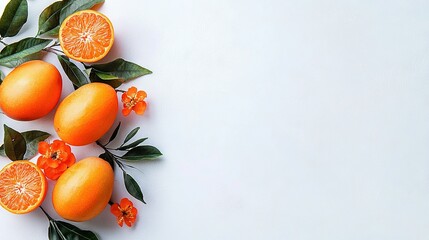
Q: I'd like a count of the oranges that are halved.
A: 2